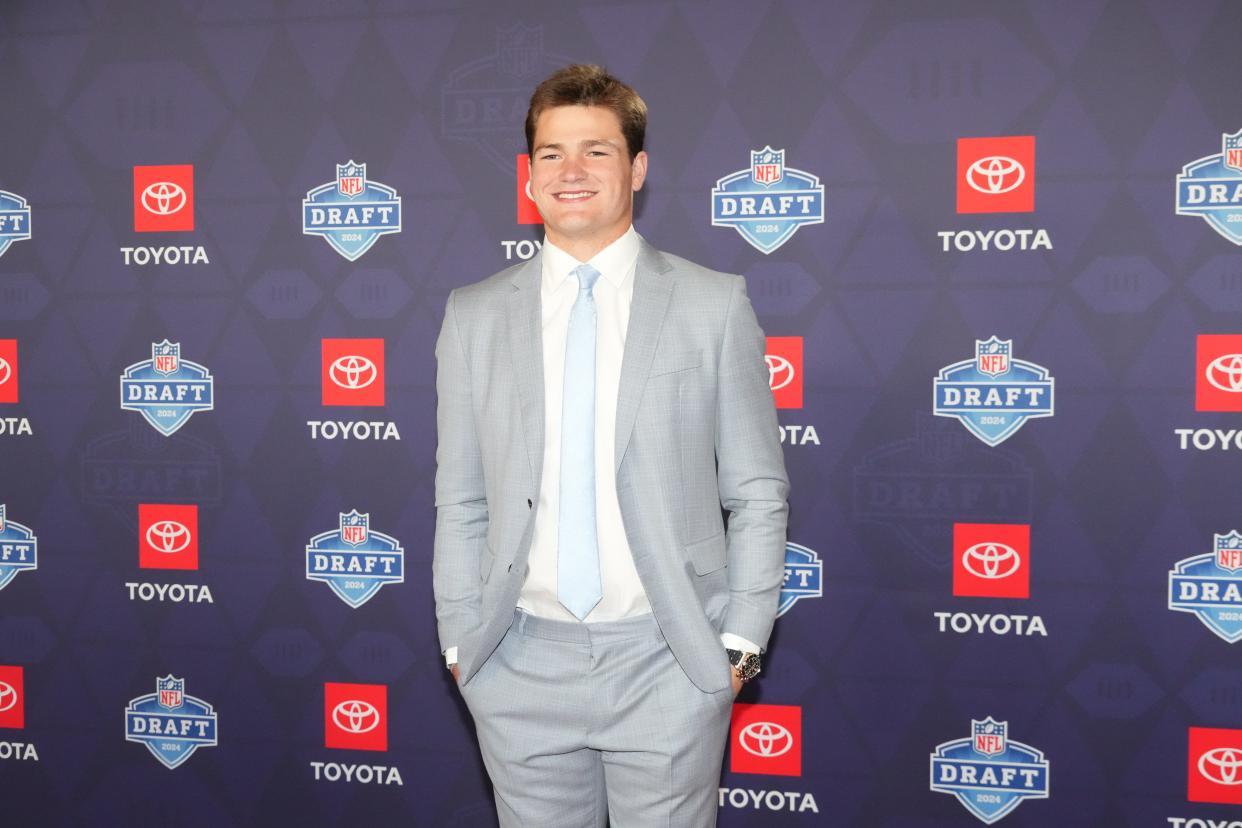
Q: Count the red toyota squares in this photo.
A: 13